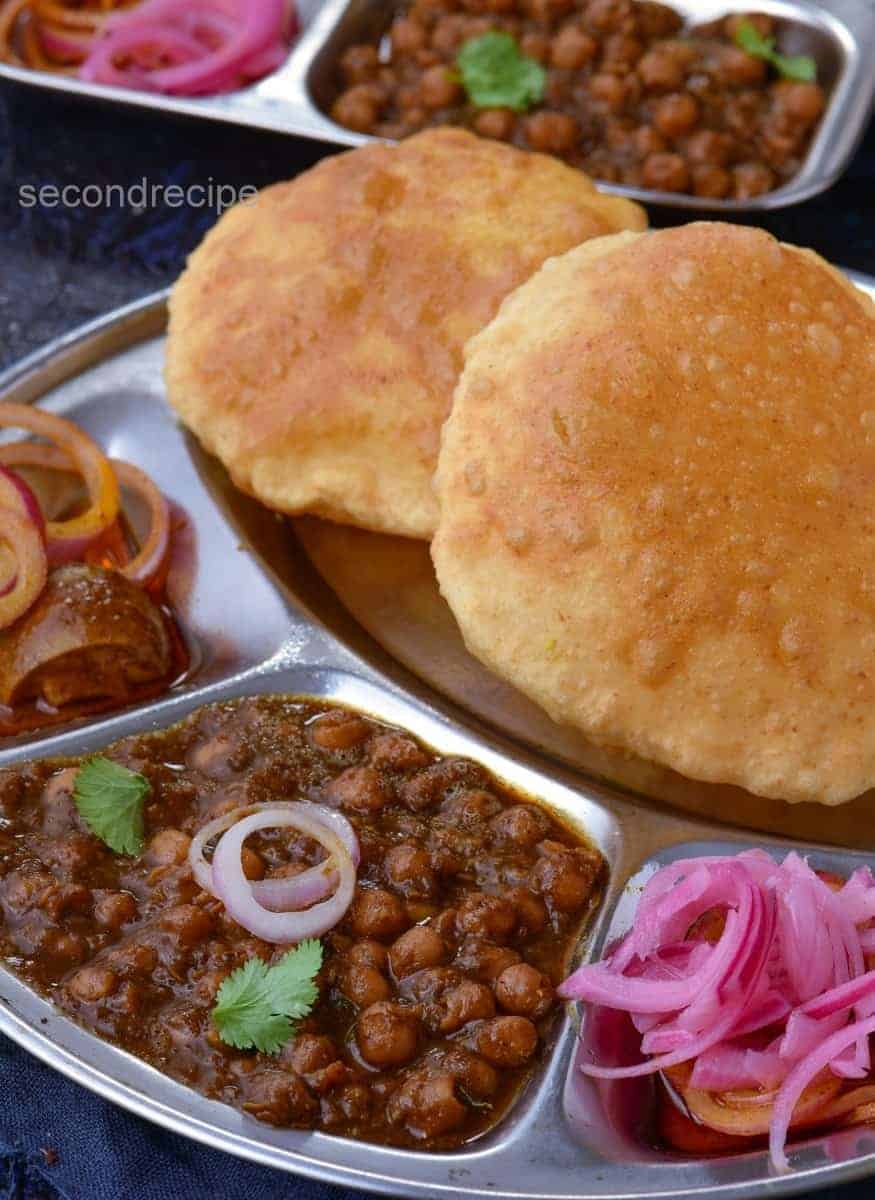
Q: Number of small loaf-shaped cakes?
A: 0